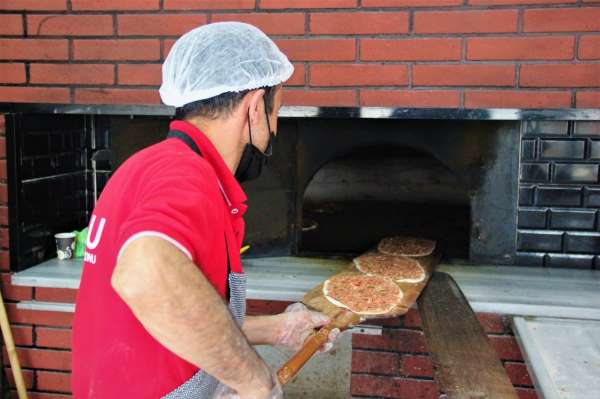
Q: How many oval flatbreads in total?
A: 3